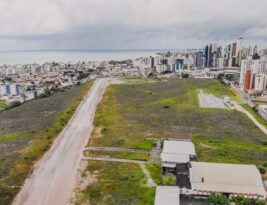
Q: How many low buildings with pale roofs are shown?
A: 3